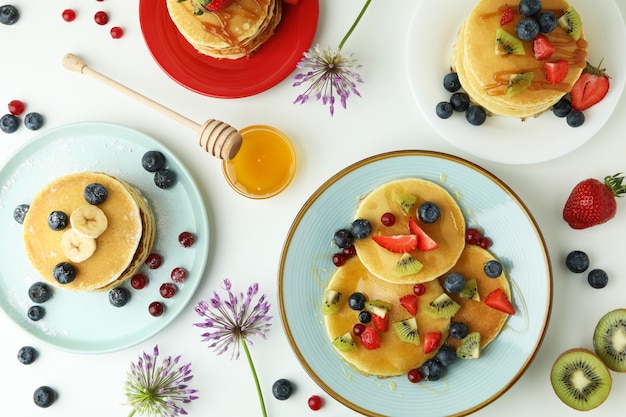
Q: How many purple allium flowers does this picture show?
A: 3